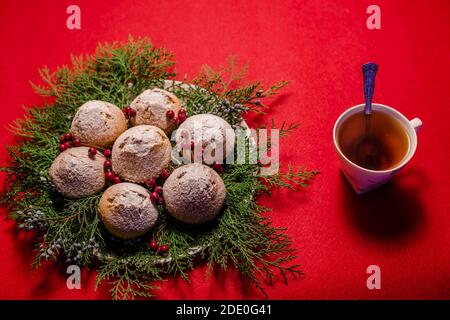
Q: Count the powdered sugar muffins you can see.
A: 7